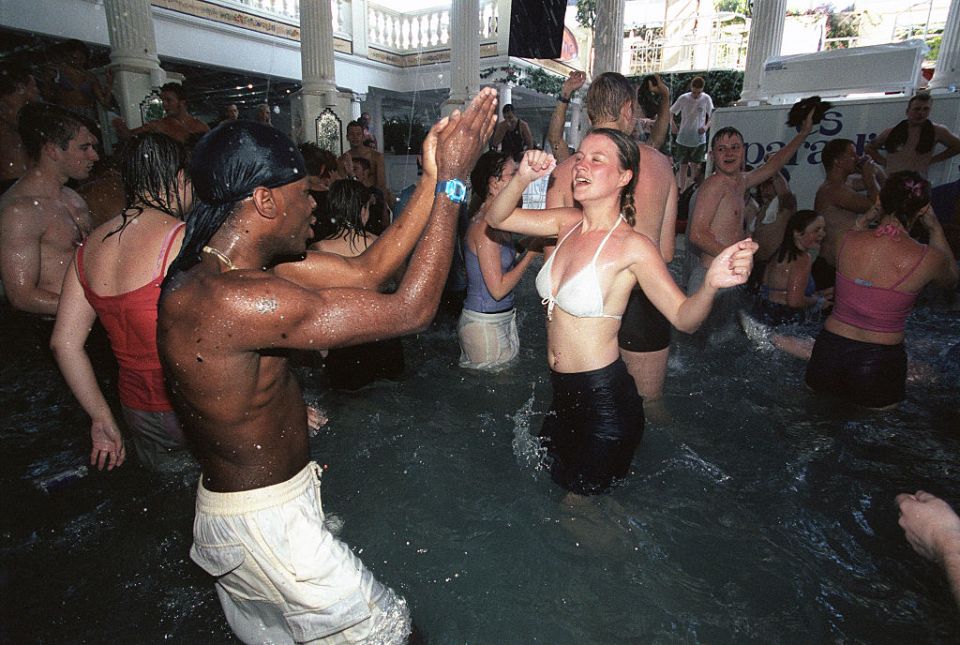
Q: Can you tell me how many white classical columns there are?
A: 6